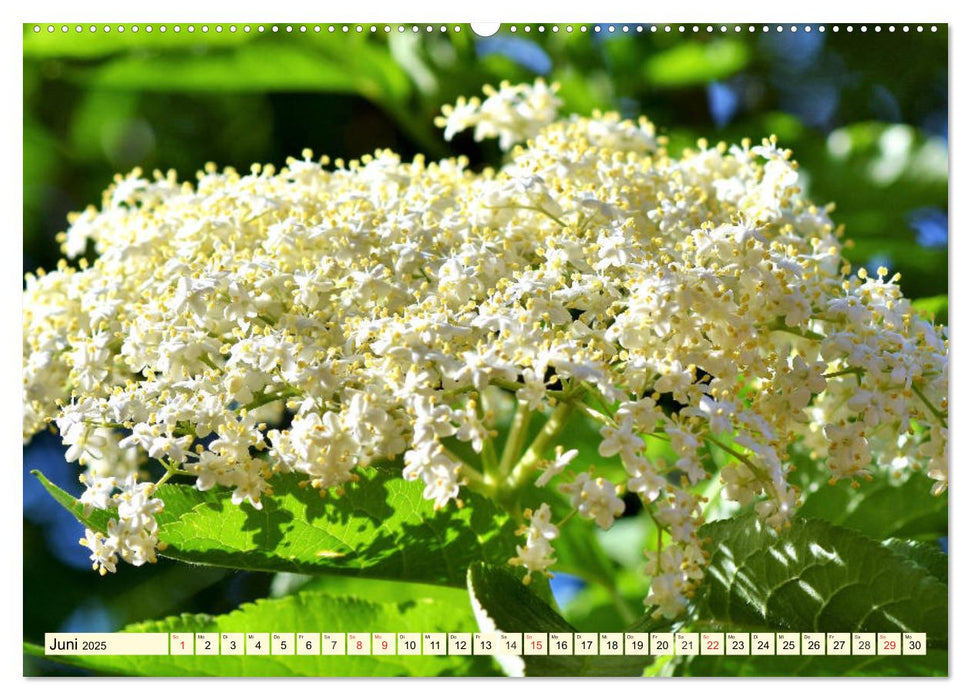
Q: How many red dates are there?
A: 6